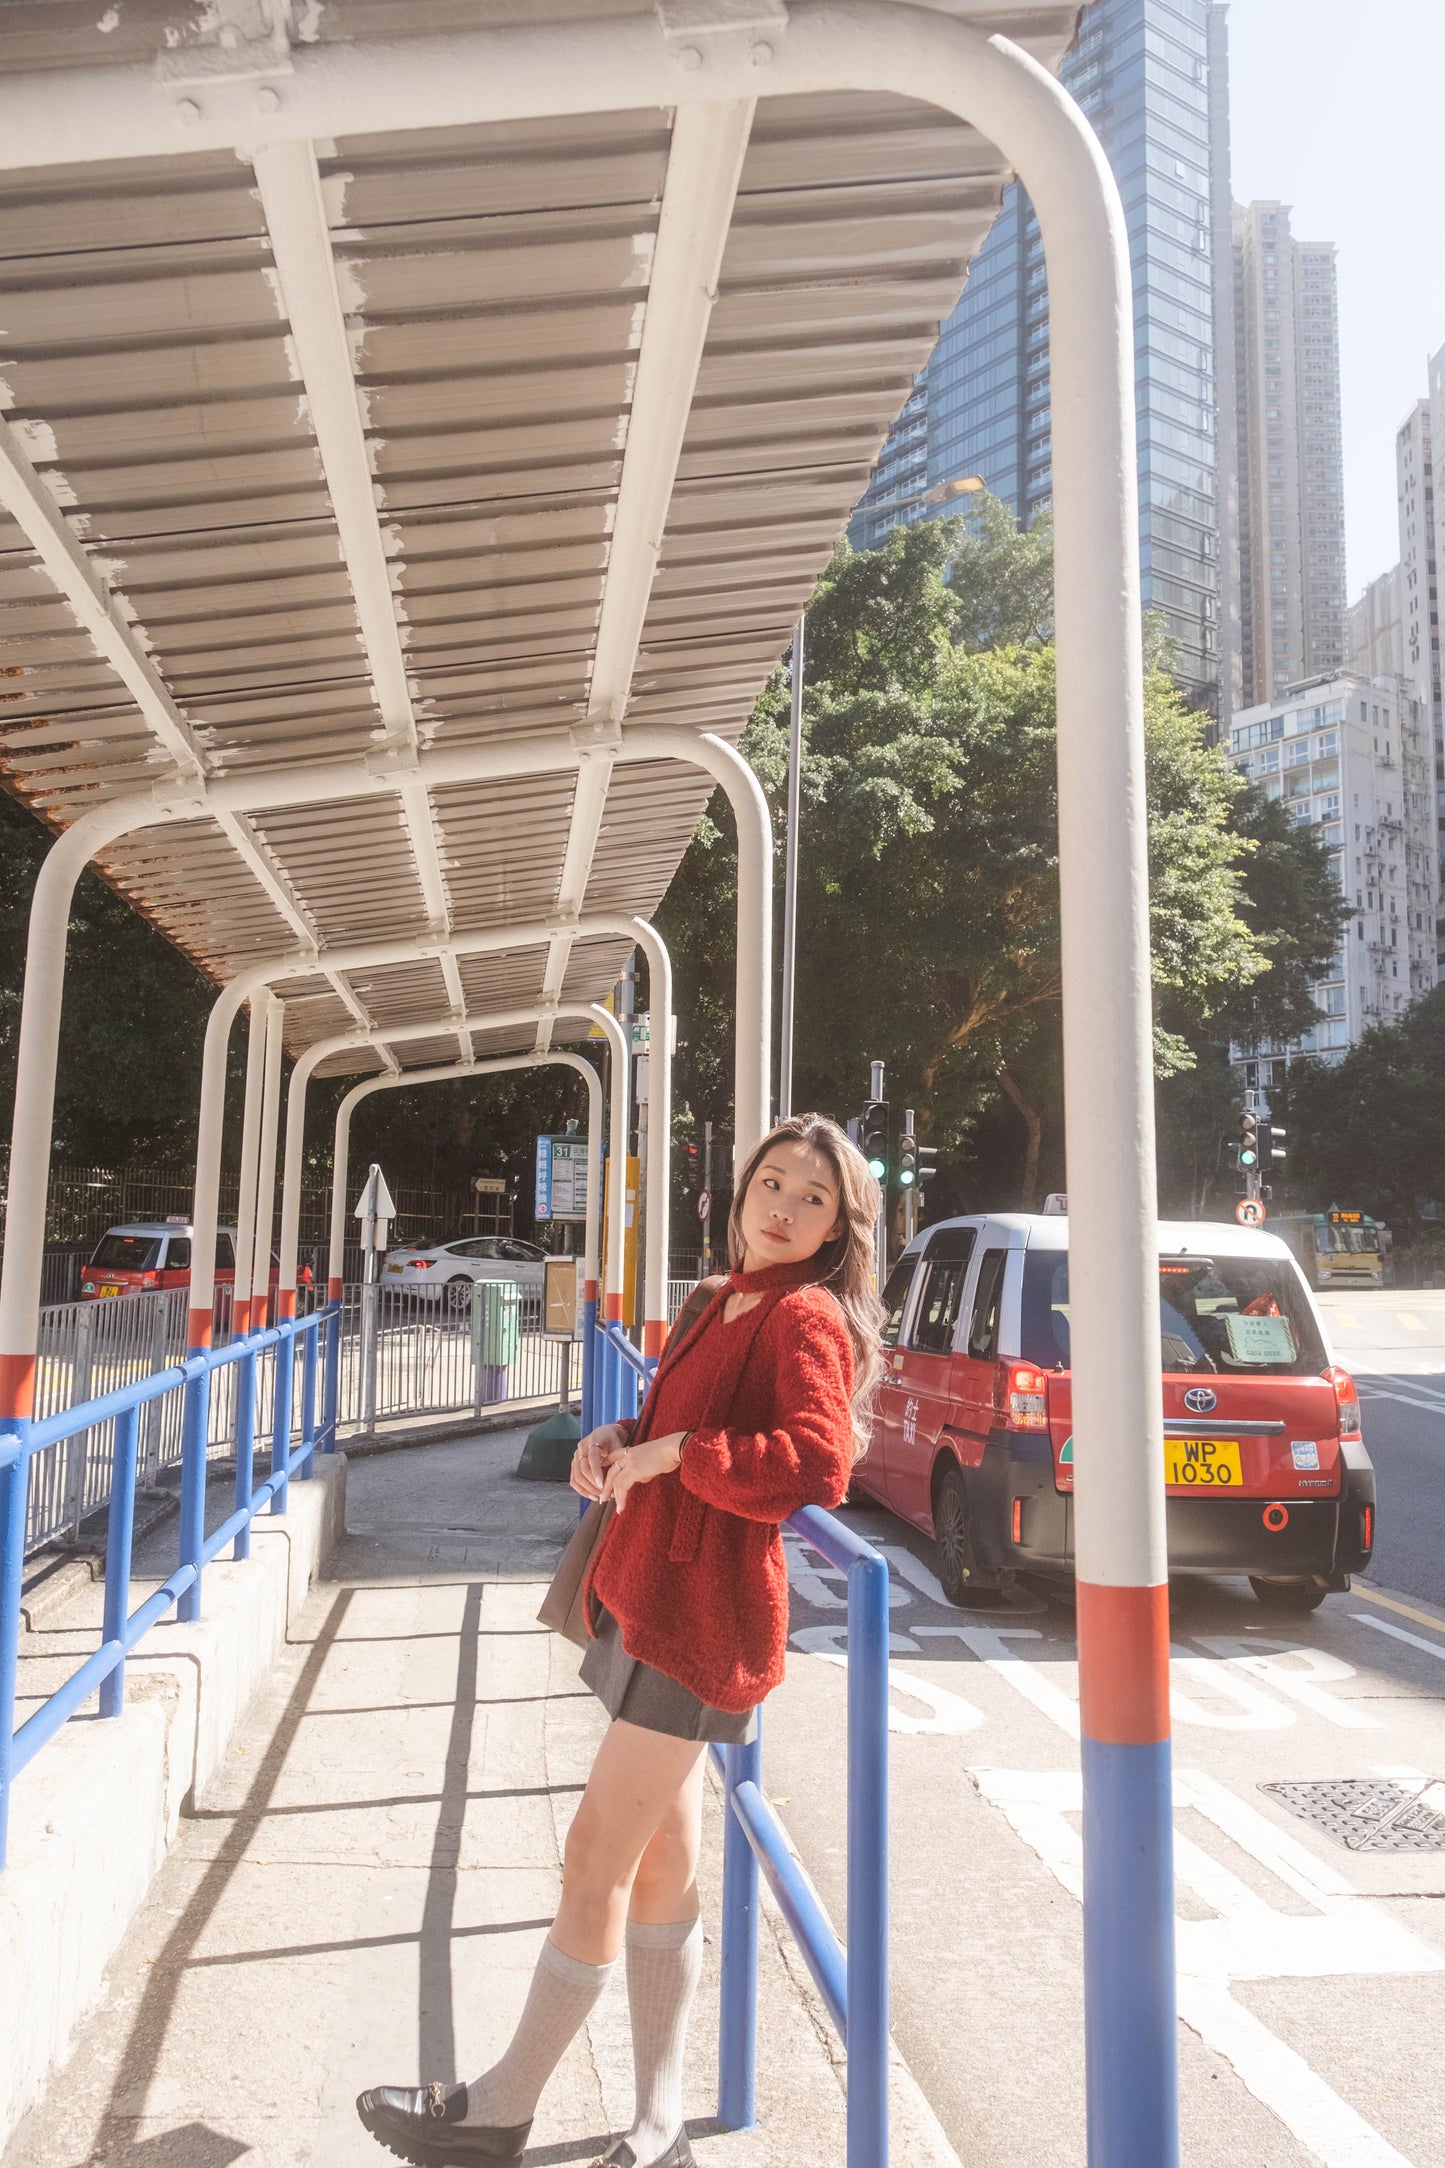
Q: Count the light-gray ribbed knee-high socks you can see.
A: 2